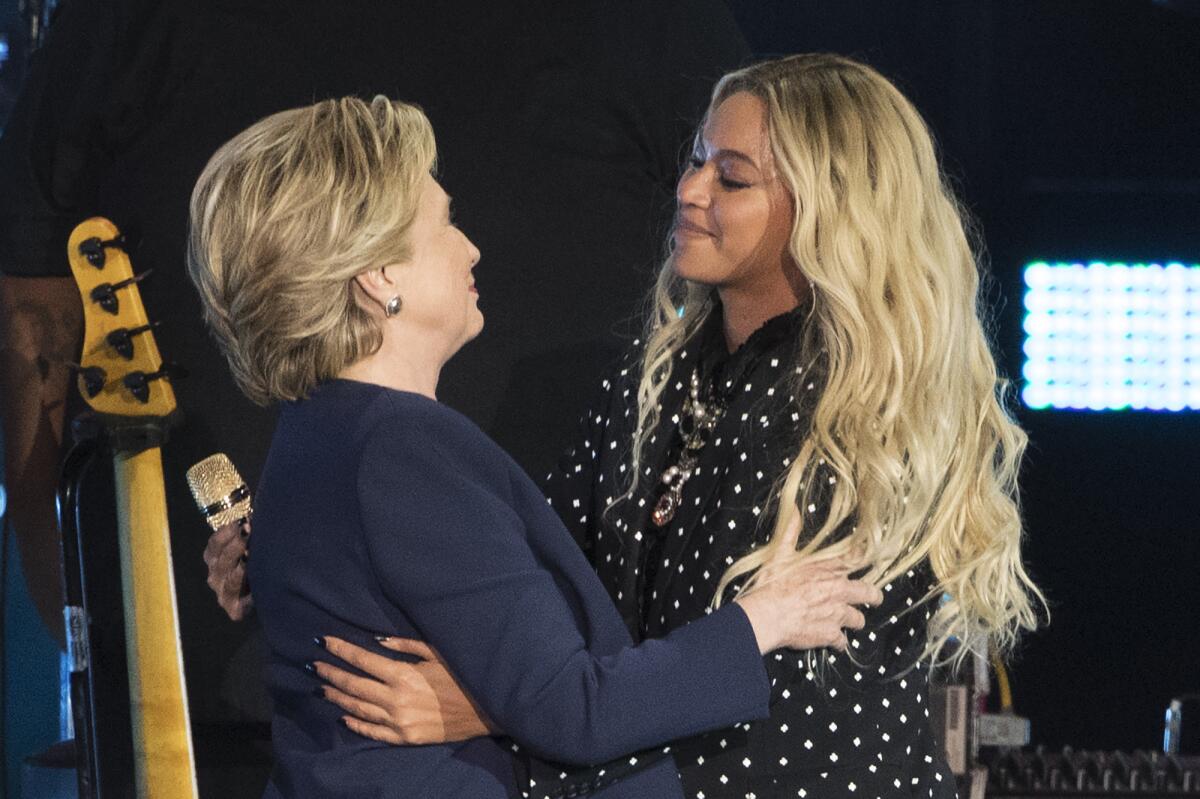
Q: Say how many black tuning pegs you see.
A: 5